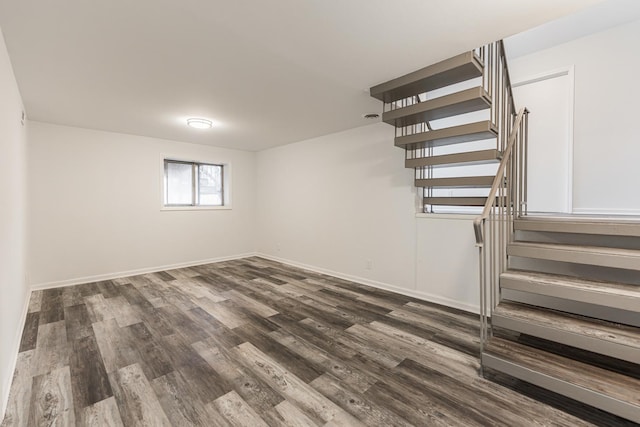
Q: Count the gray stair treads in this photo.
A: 11